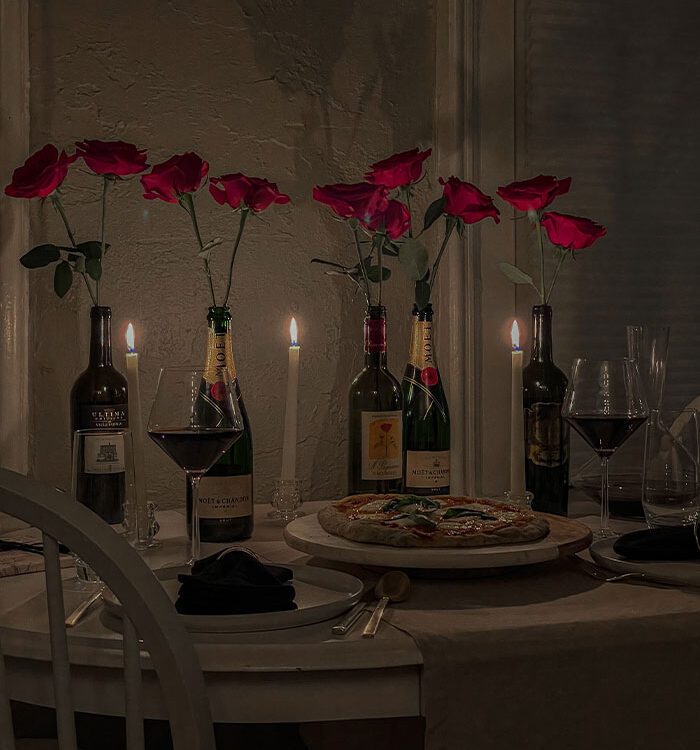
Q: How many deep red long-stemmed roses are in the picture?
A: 10